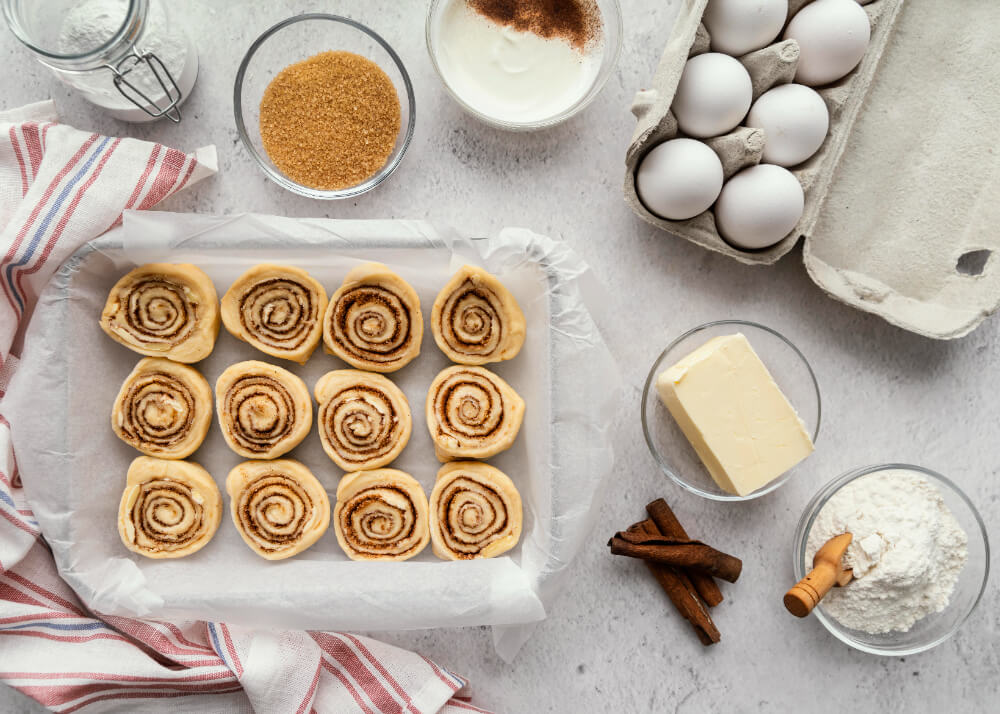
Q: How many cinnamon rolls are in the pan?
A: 12